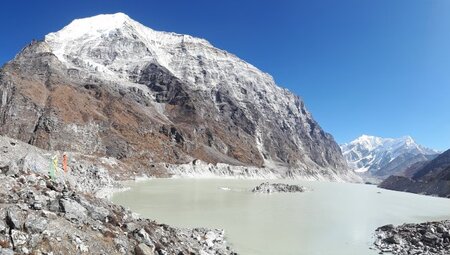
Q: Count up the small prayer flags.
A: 3